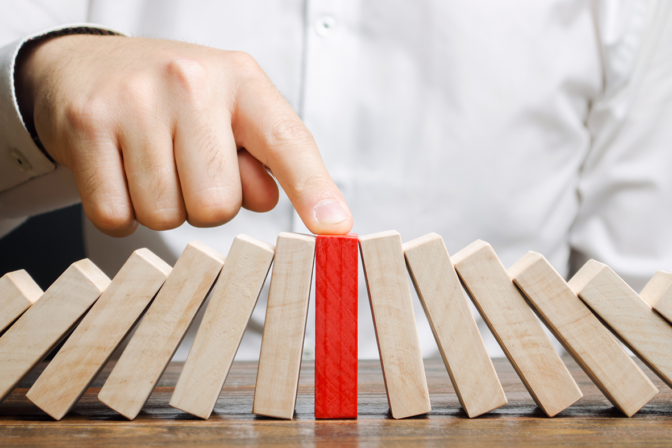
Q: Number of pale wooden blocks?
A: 12